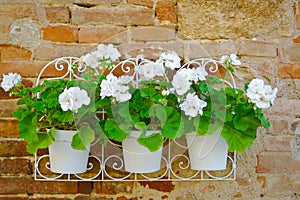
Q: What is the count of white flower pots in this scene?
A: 3